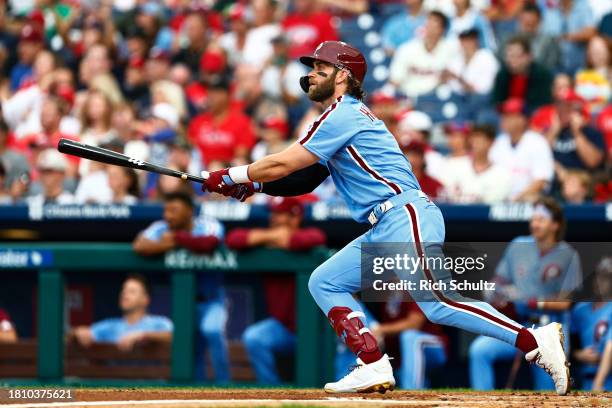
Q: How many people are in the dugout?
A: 7